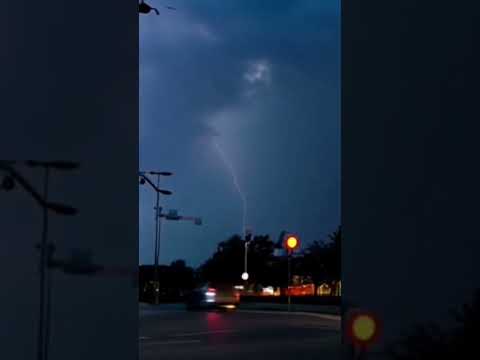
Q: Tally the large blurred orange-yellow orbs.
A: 2